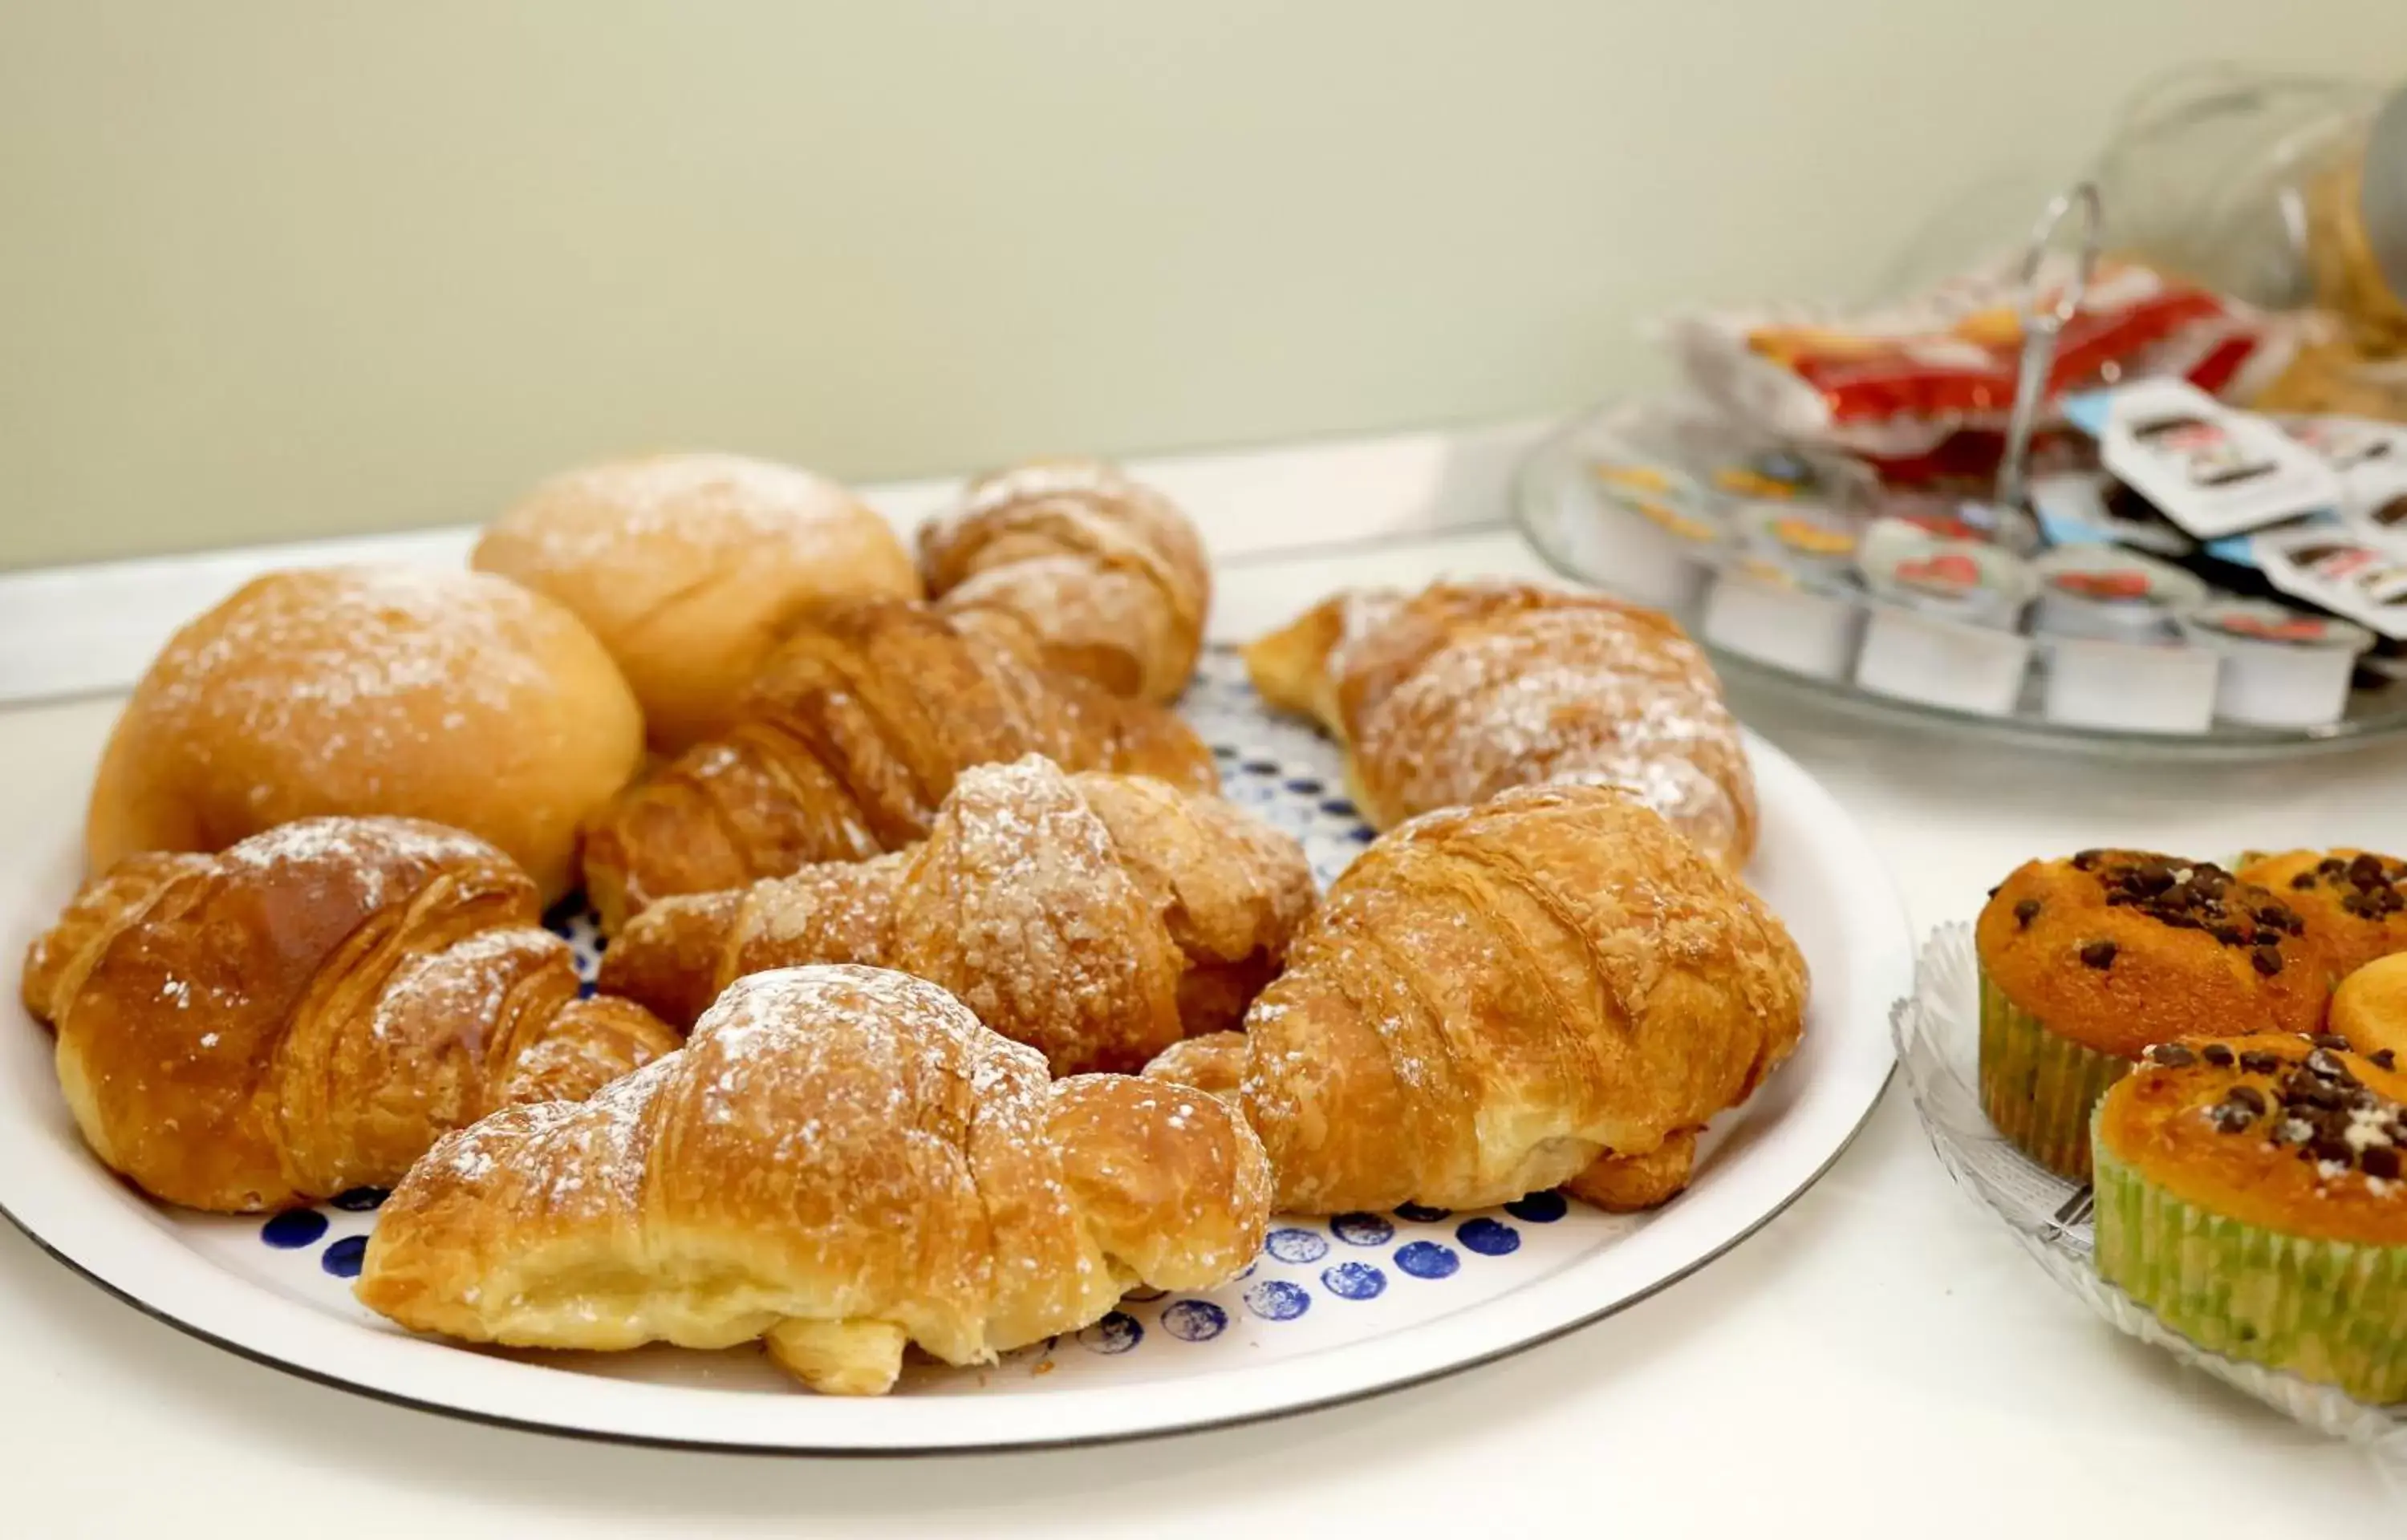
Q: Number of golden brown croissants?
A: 7